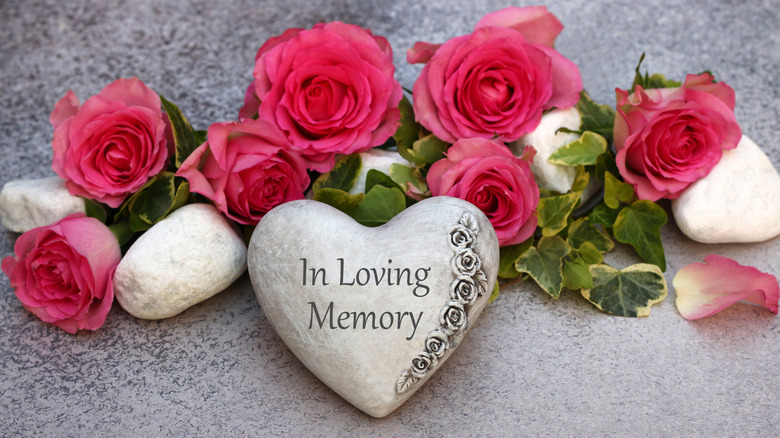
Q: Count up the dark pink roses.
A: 7